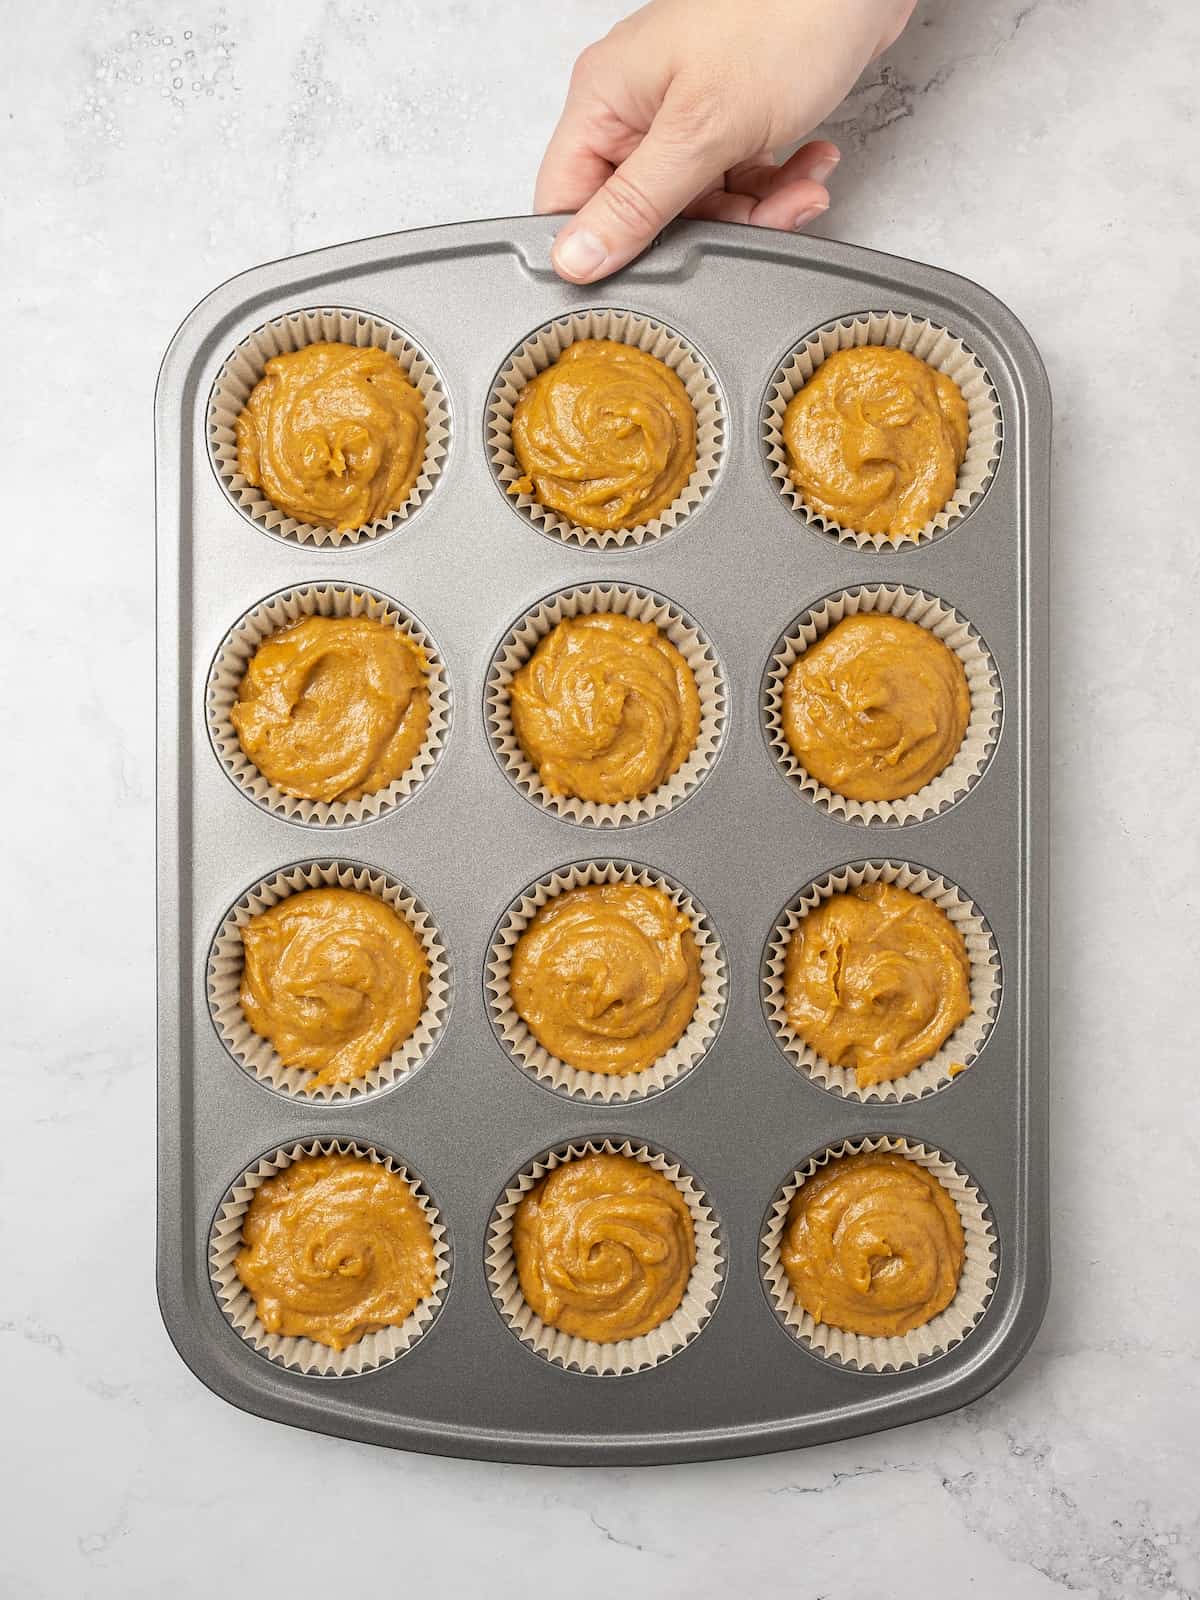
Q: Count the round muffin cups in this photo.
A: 12